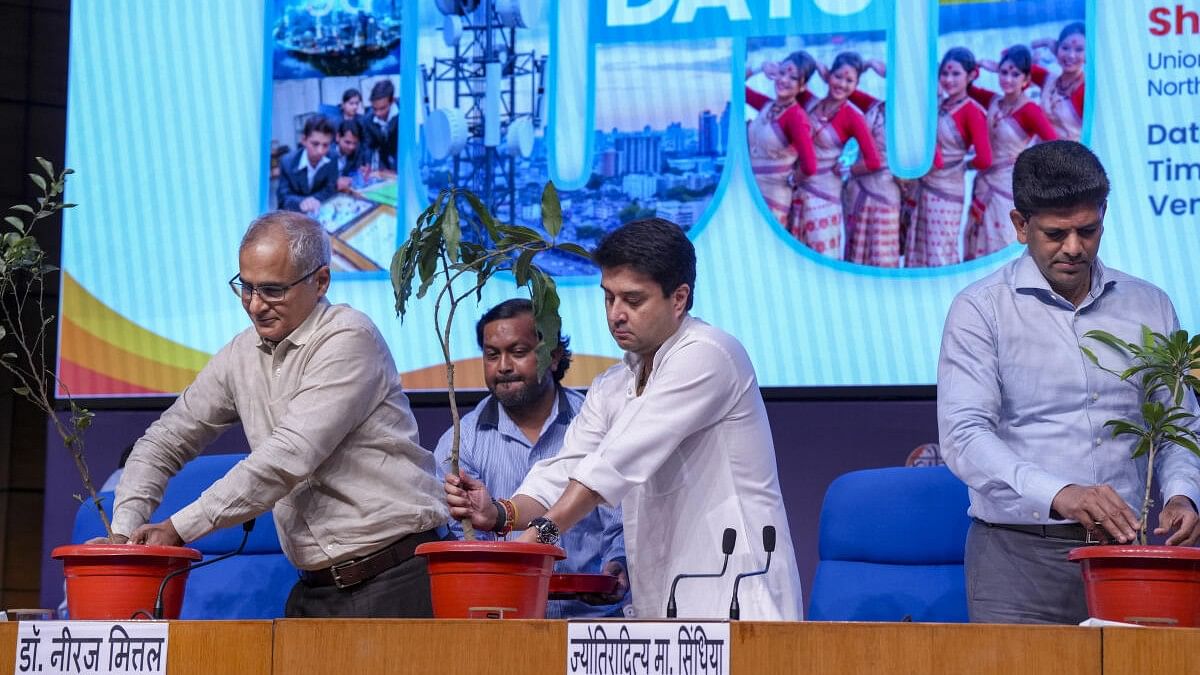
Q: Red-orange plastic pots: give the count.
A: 3